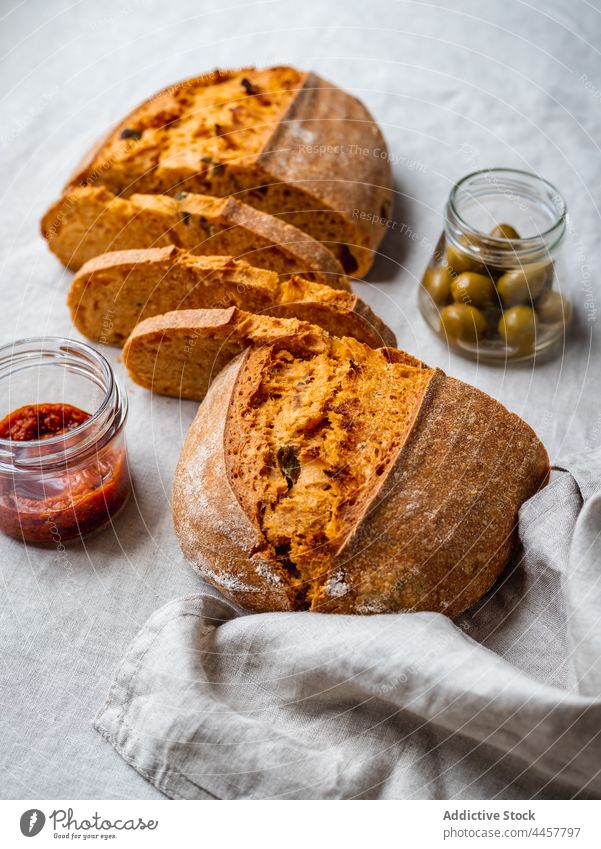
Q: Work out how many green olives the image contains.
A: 8